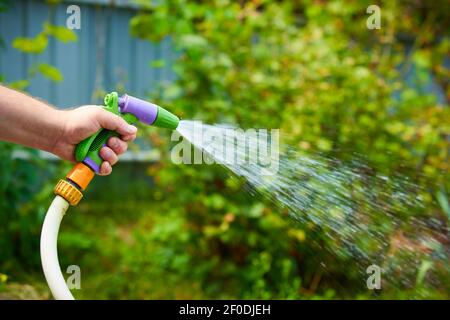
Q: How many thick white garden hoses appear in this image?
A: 1